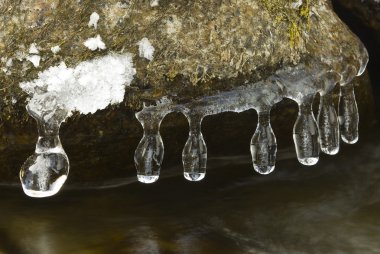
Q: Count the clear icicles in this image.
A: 7